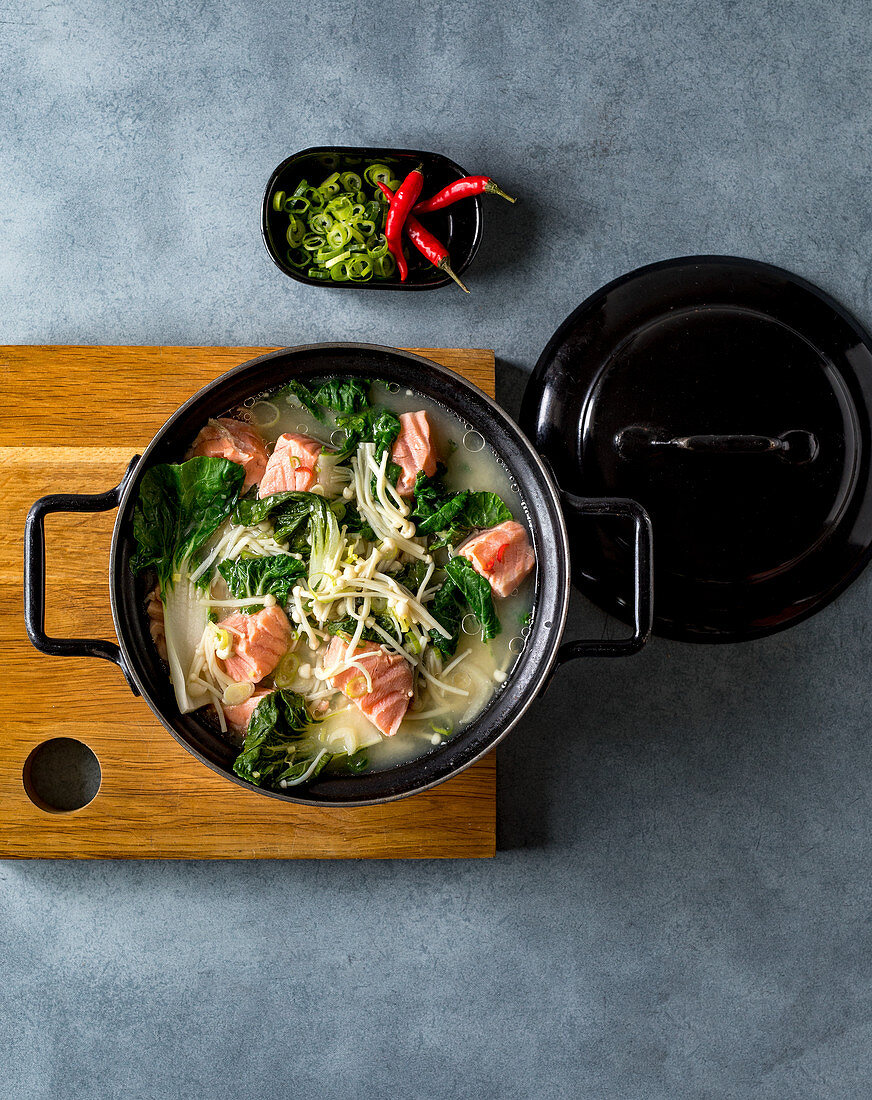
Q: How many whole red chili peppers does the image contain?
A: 3